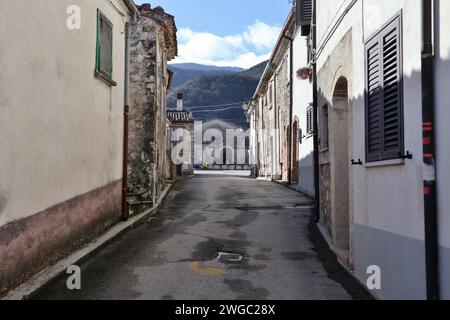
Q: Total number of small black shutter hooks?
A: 2